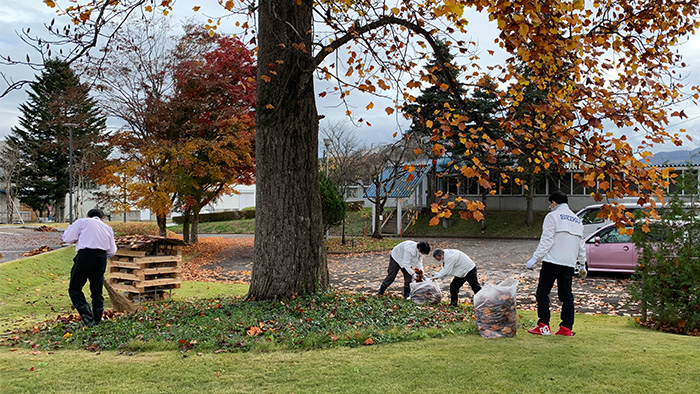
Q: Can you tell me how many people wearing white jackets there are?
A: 3